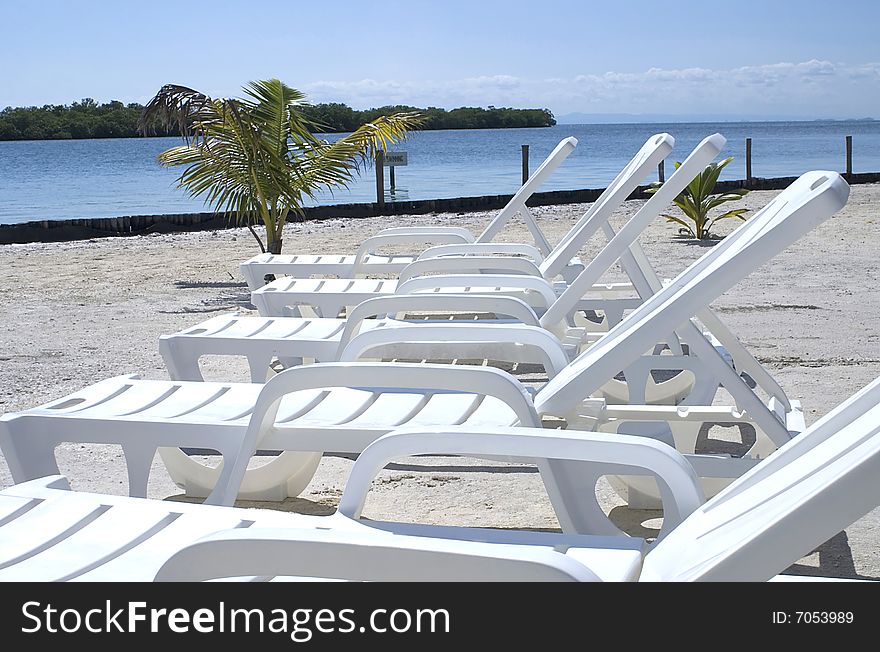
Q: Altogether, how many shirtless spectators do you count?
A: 0